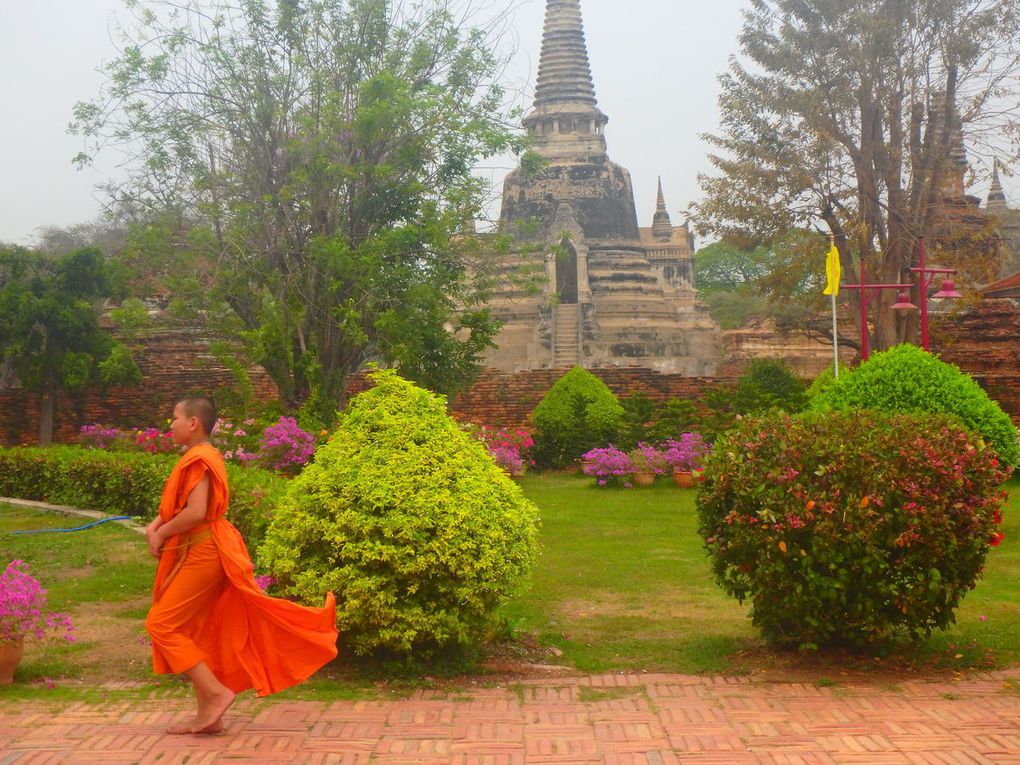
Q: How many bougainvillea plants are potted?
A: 4